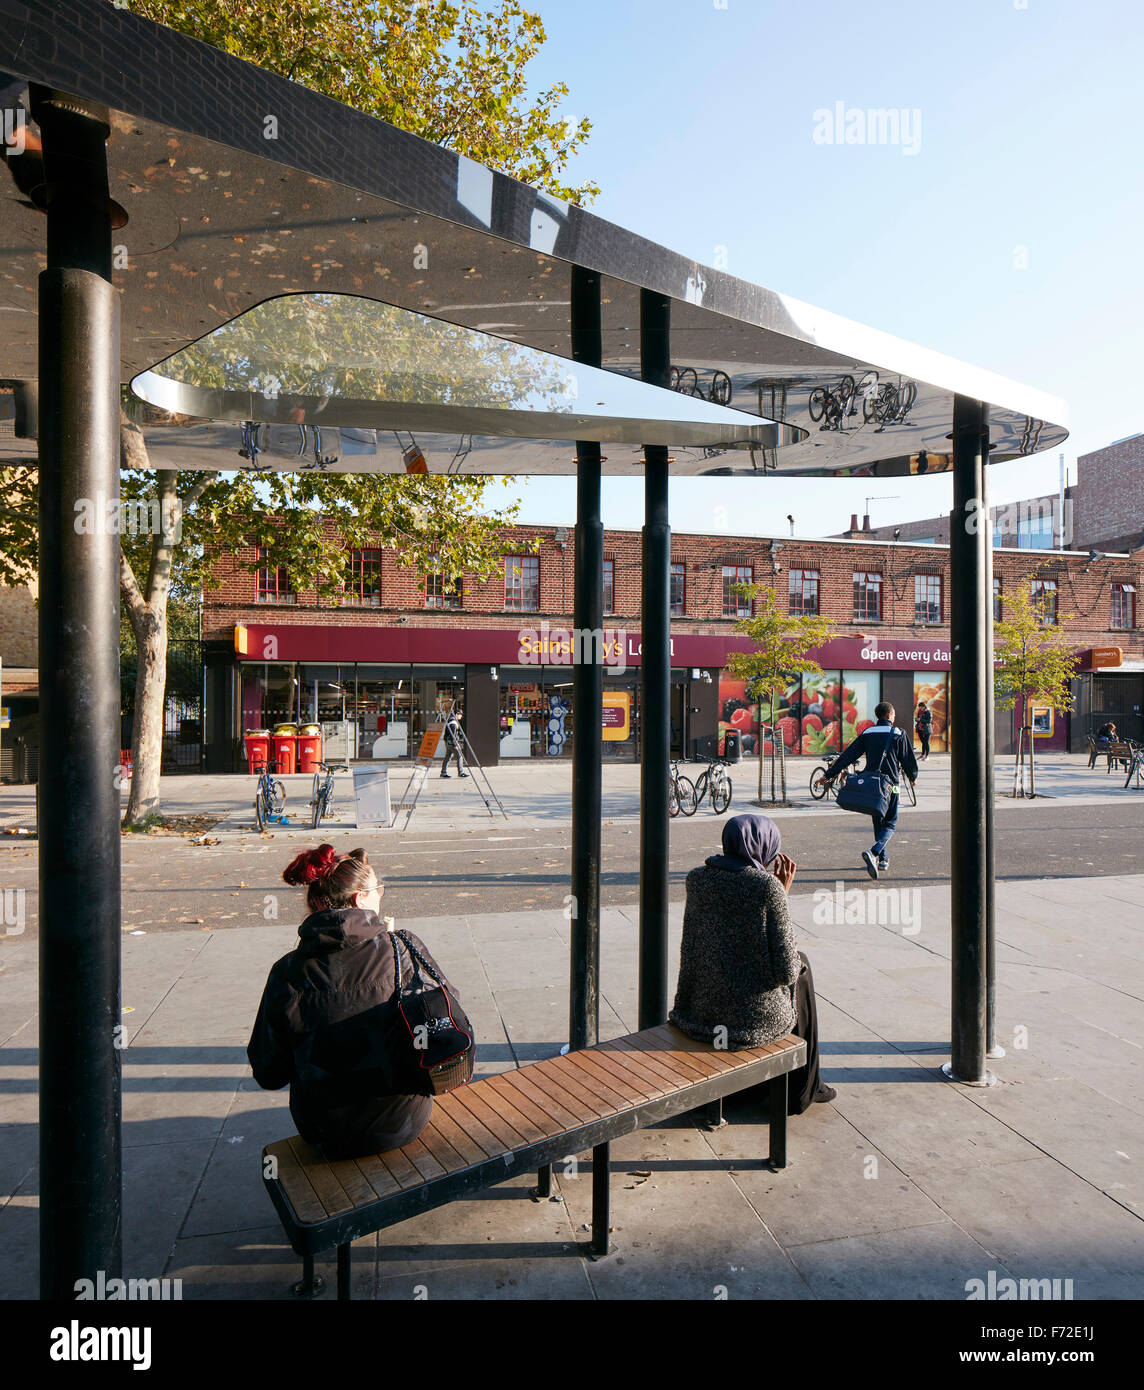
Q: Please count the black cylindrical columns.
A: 5